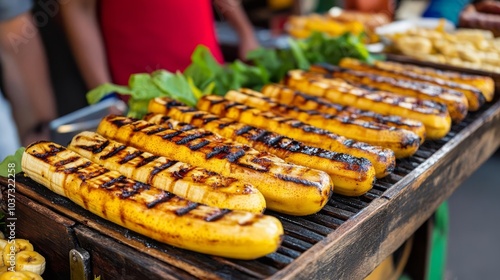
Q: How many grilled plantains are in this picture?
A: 11